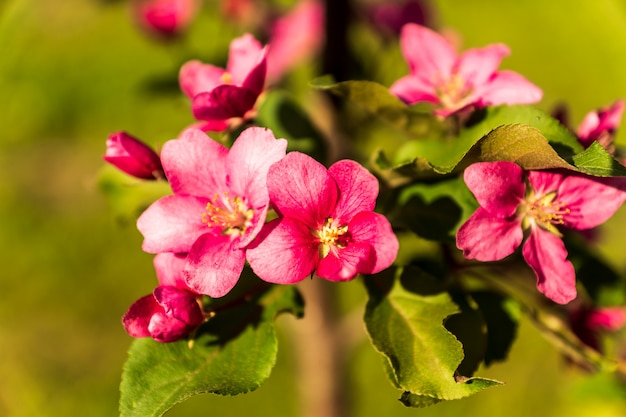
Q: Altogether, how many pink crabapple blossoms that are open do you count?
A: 5